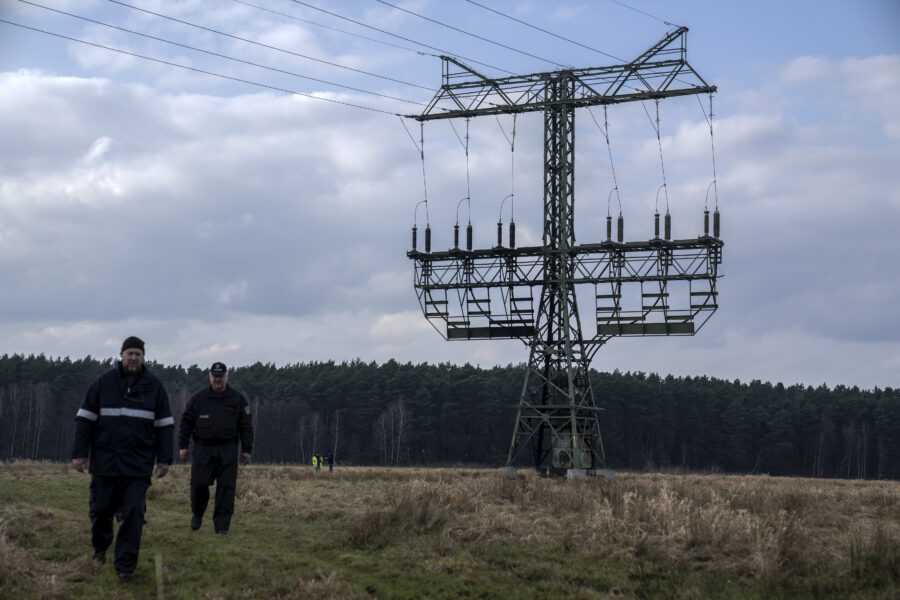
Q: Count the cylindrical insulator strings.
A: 12